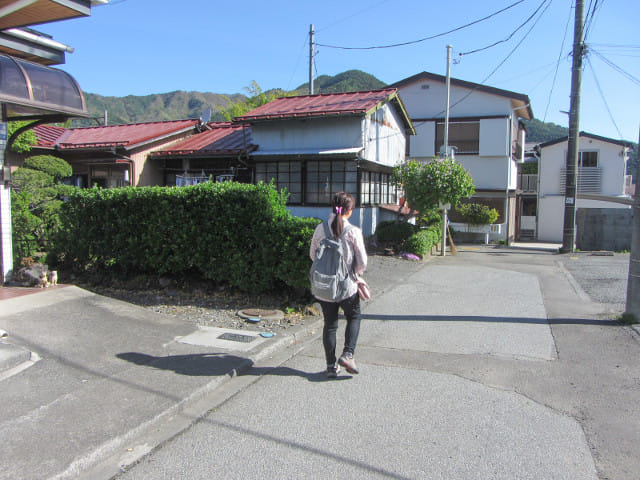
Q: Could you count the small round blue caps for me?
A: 2